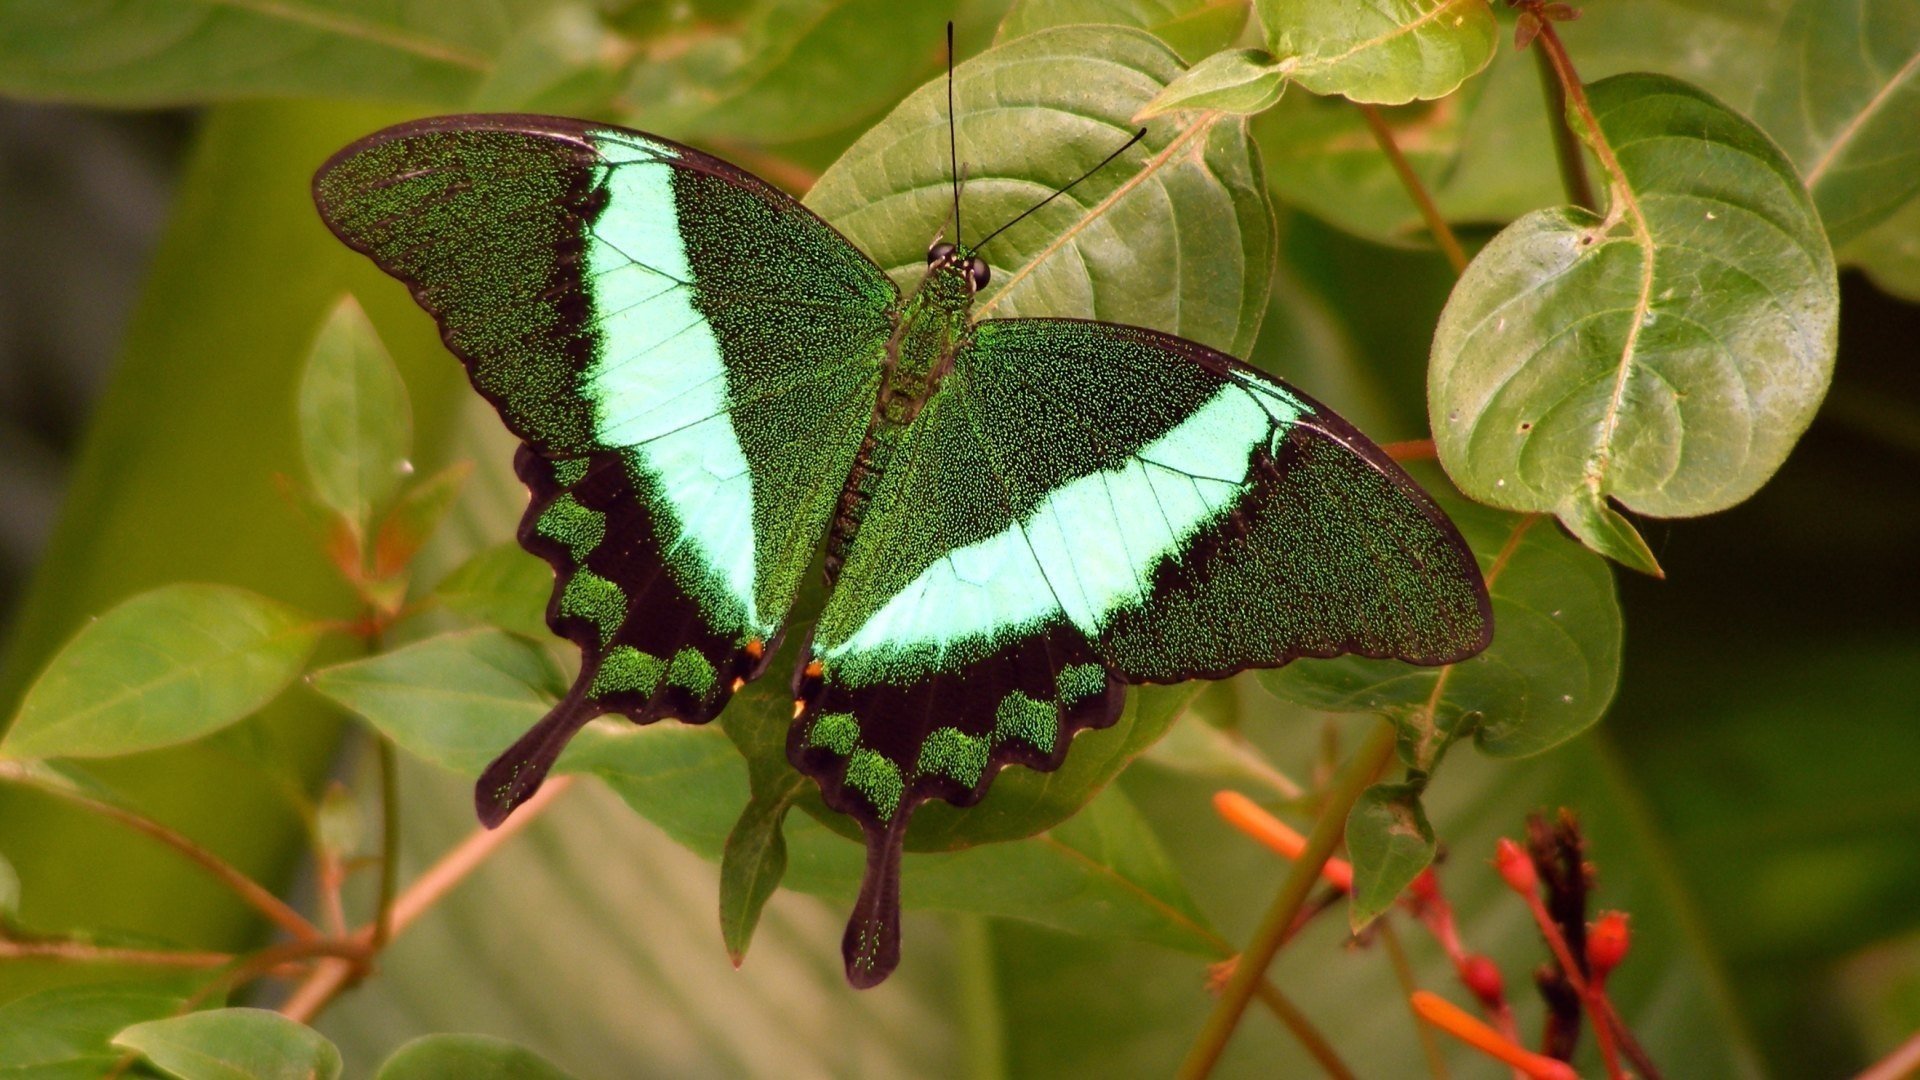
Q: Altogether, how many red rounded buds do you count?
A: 3